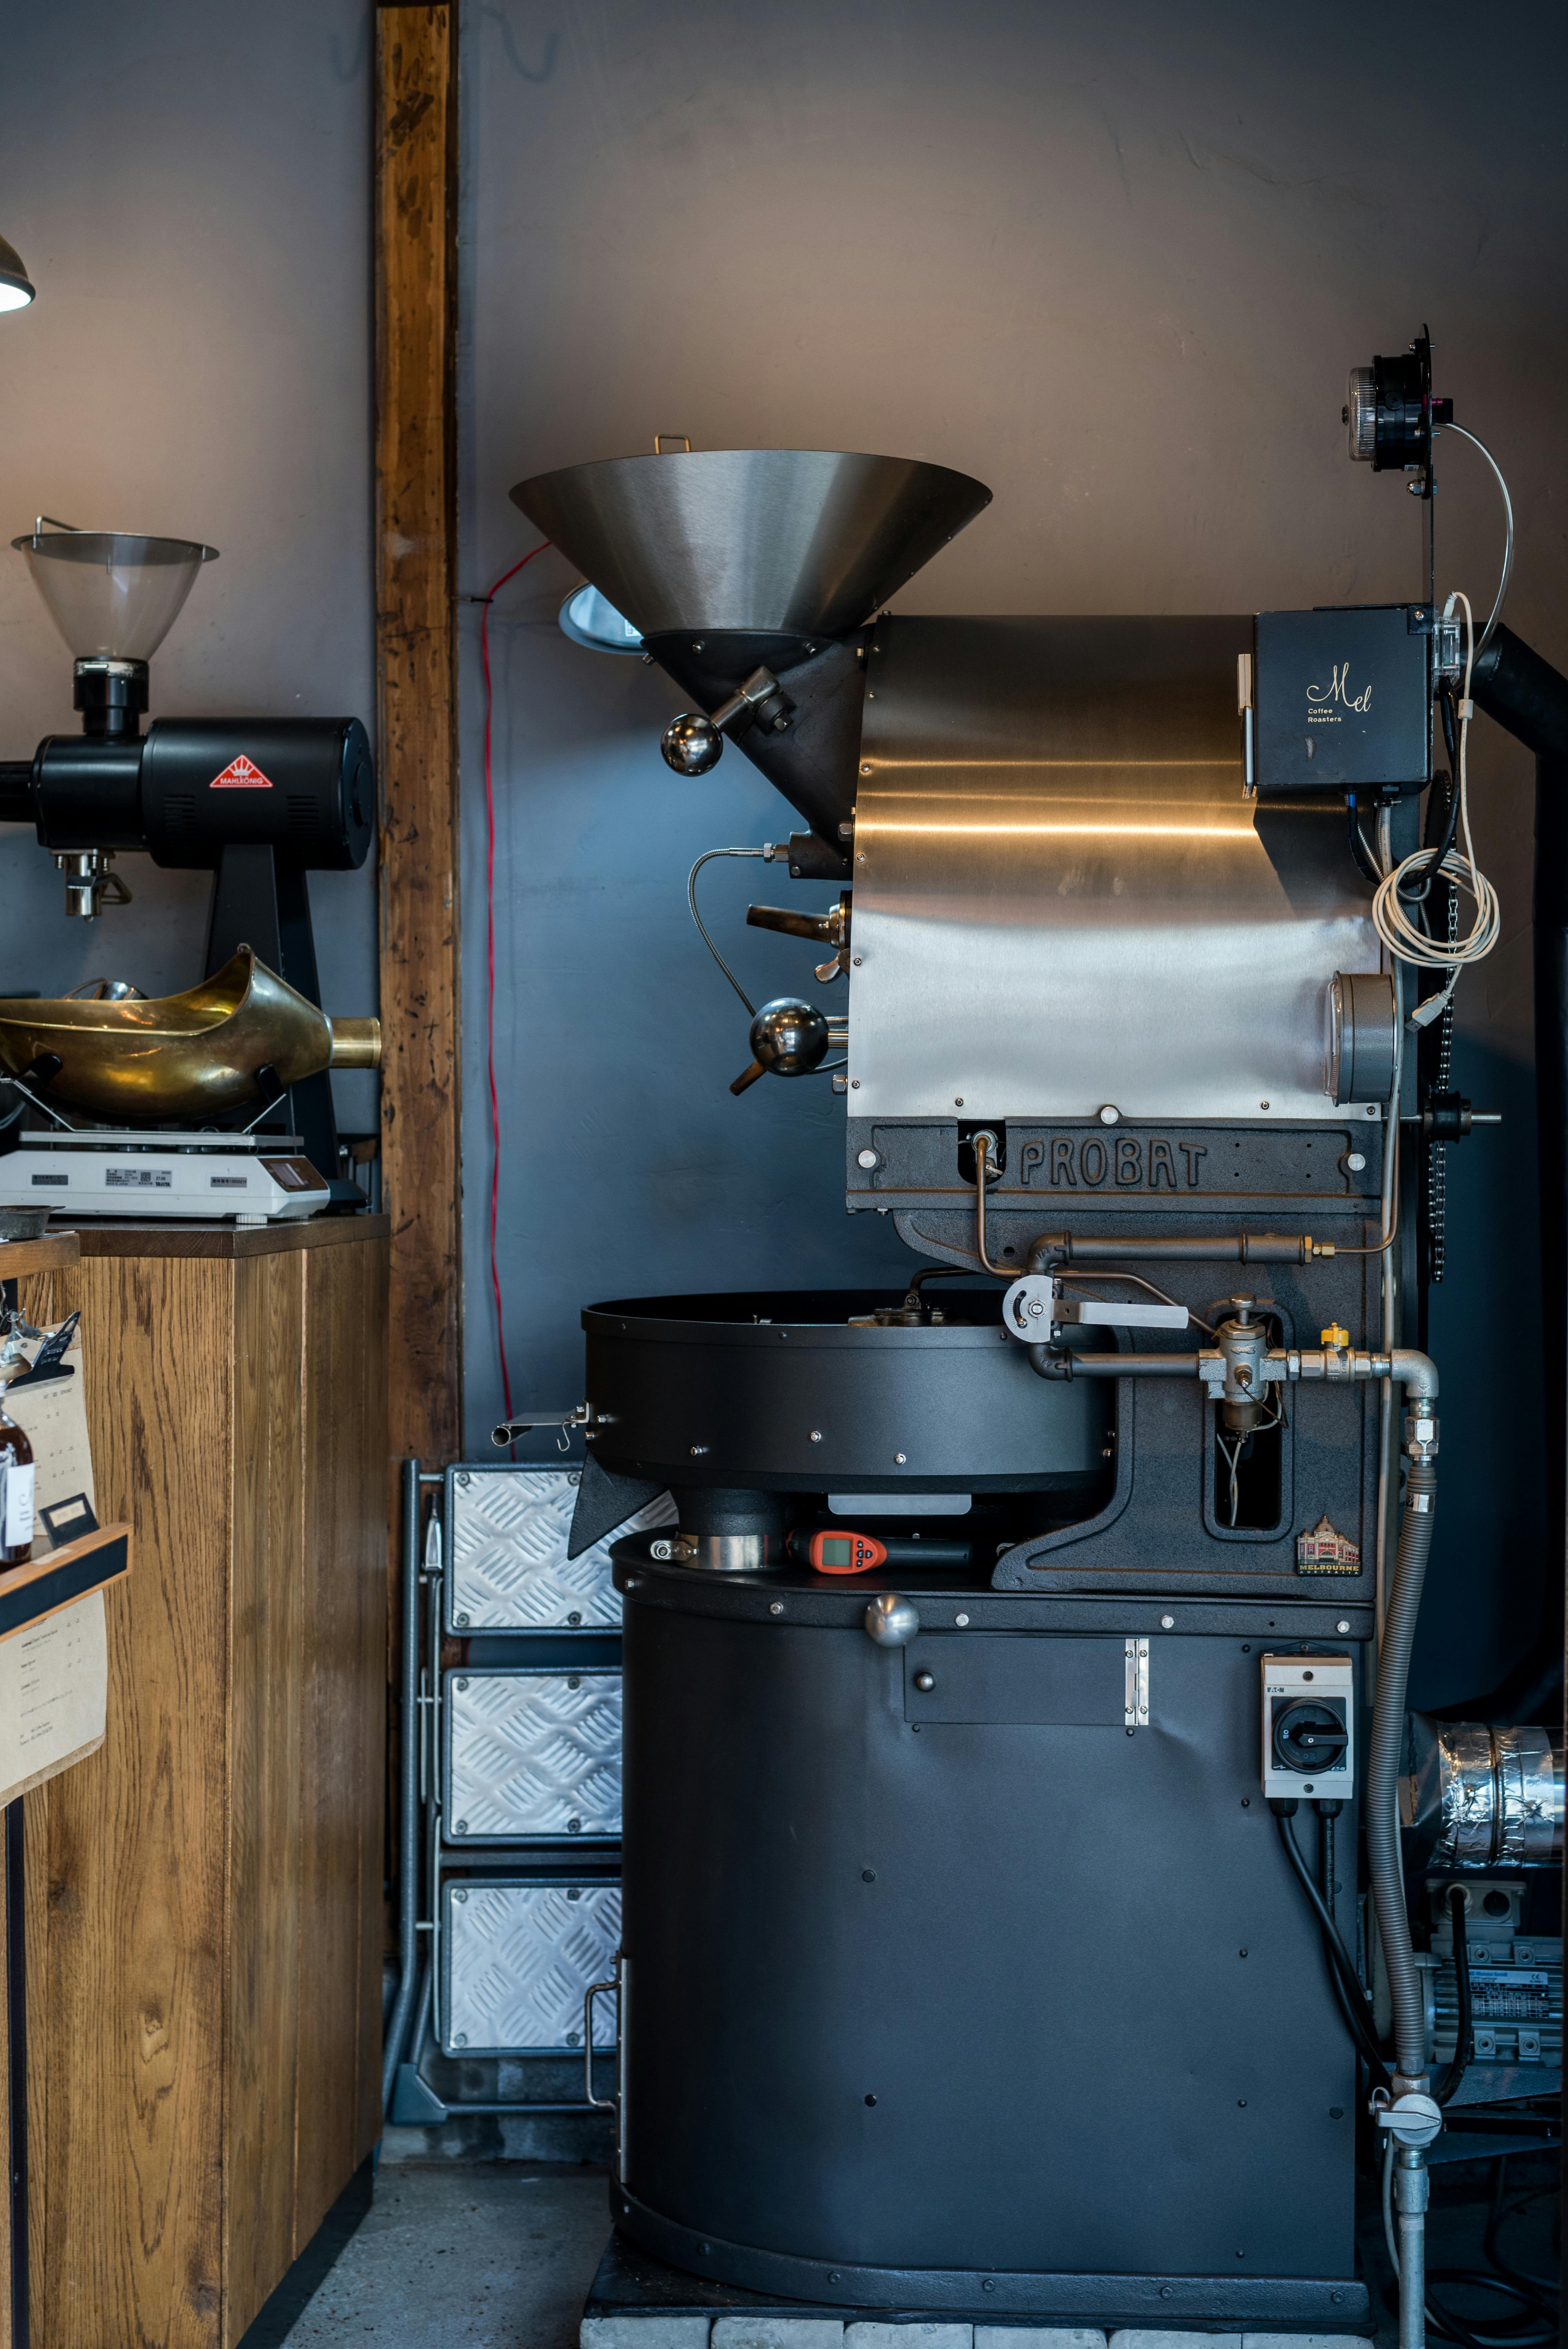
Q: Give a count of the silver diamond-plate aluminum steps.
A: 3